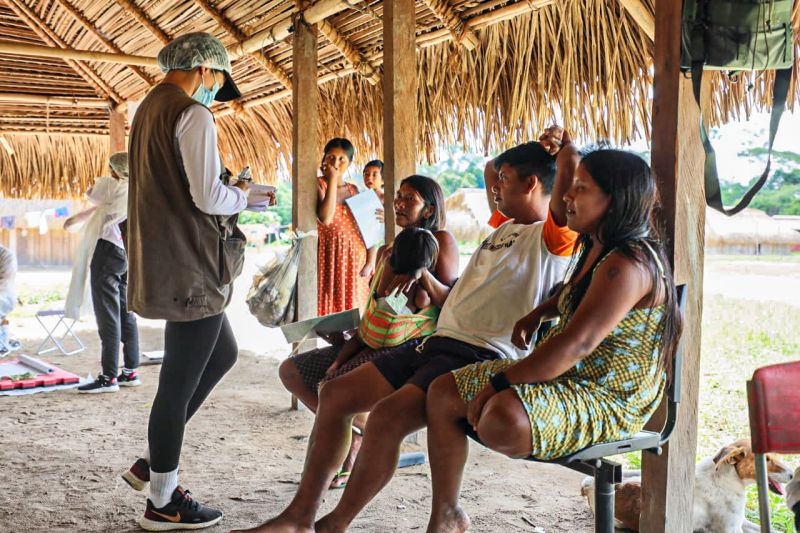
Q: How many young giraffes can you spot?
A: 0